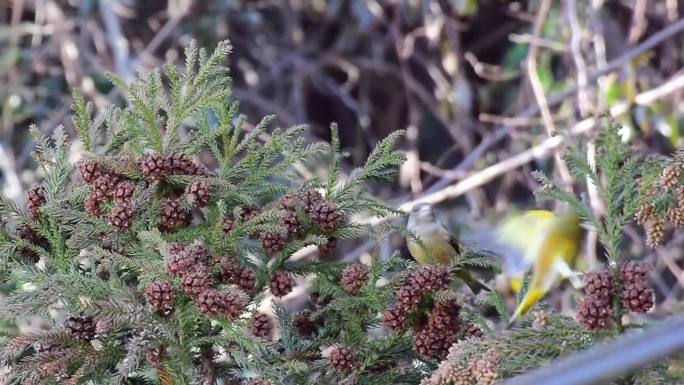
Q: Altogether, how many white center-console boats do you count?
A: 0